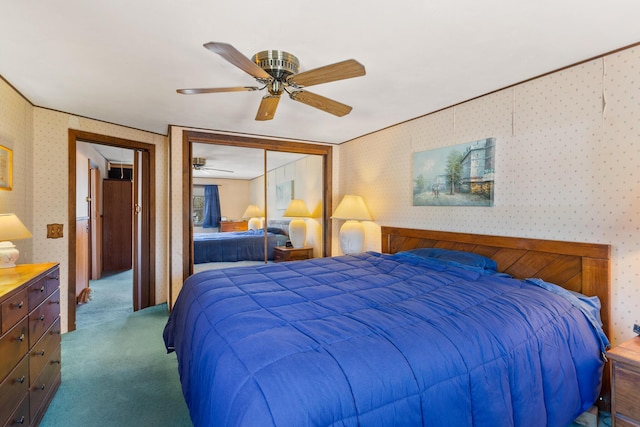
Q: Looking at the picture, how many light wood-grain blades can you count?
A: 5